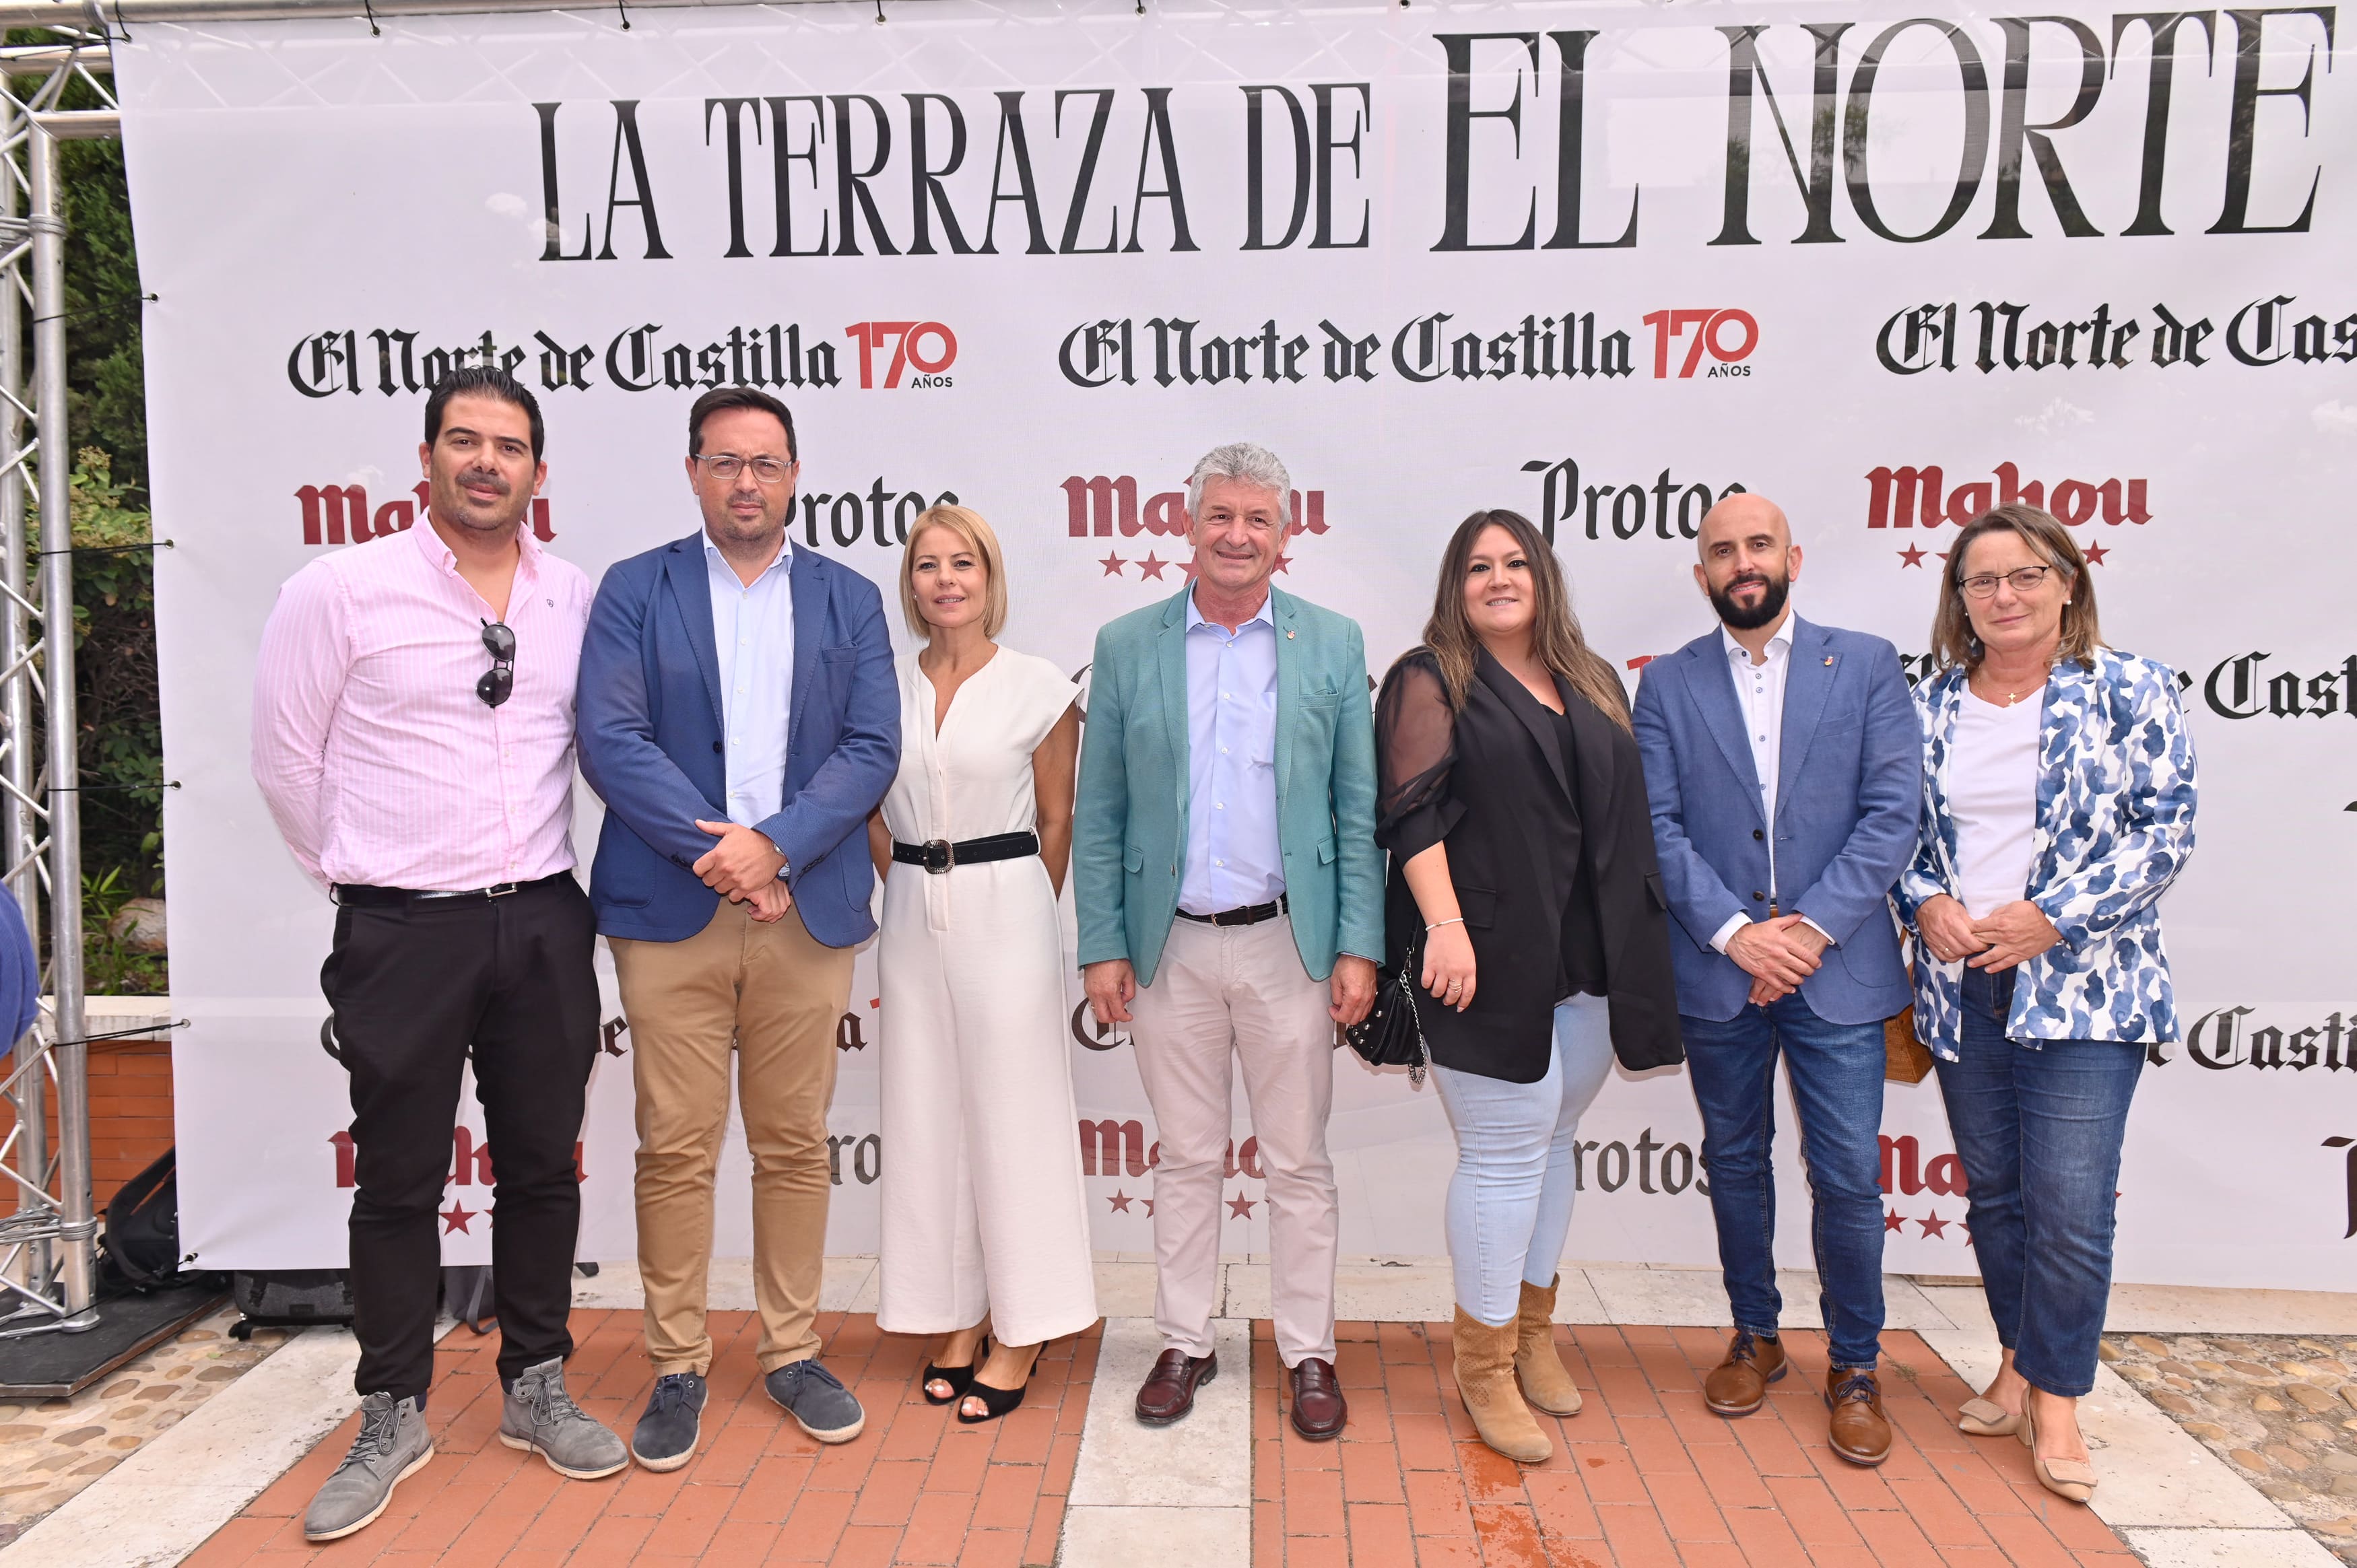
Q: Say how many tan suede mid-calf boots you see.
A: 2